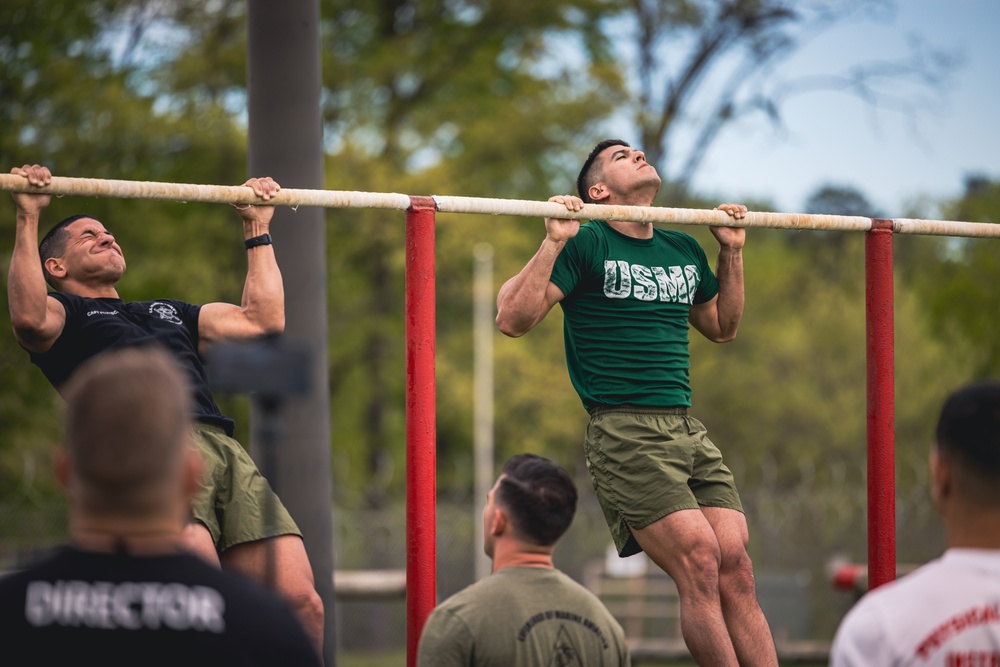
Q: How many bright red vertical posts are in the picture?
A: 2